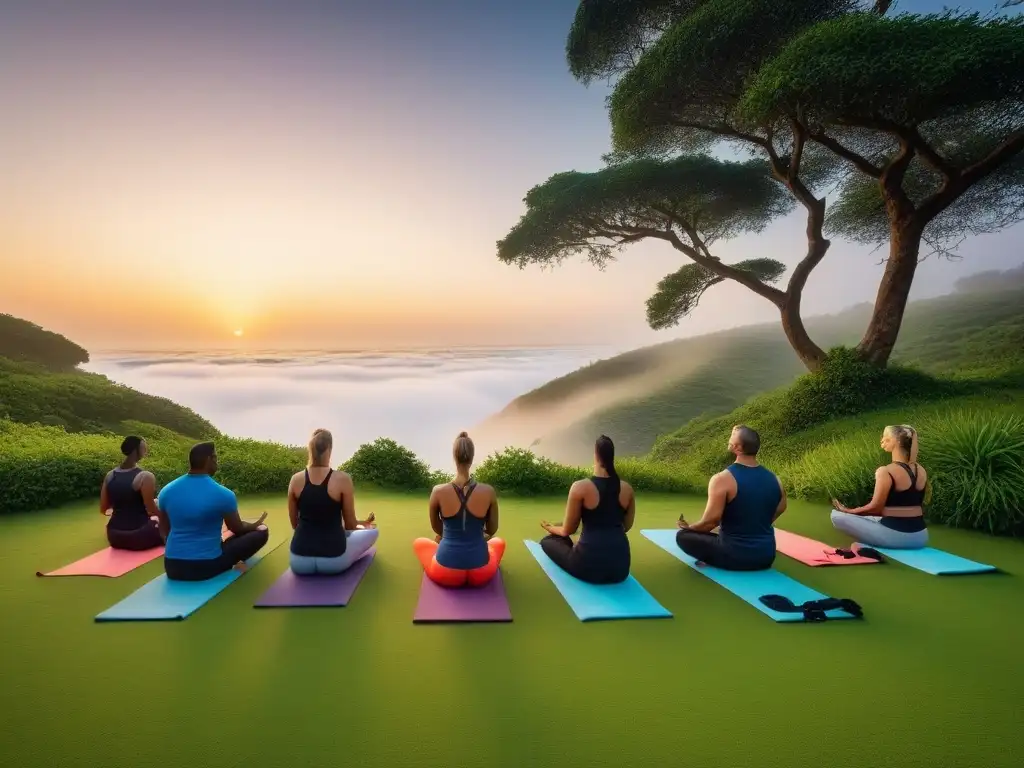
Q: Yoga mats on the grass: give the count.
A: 8